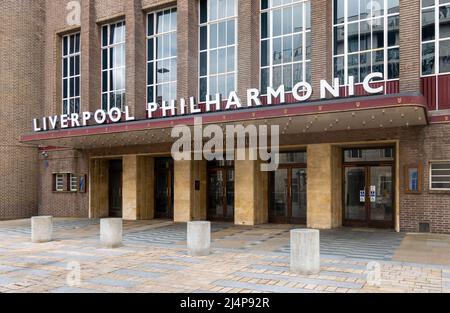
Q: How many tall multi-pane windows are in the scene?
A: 7